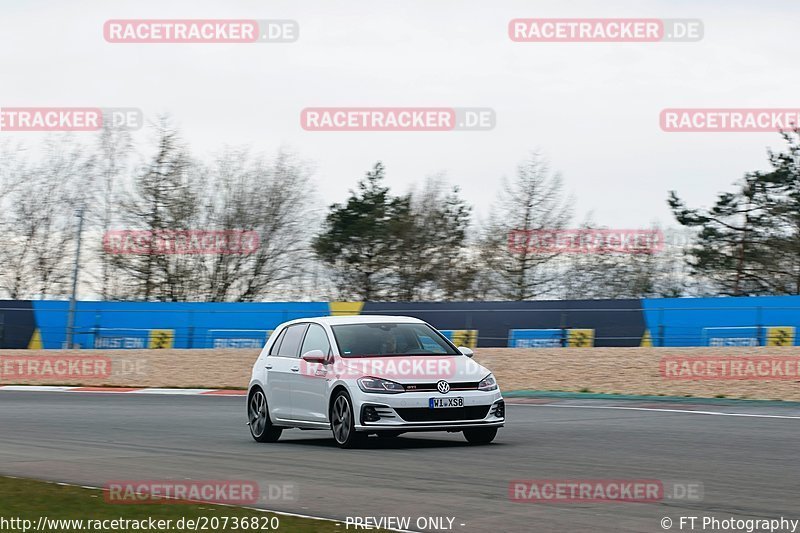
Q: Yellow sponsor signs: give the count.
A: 4